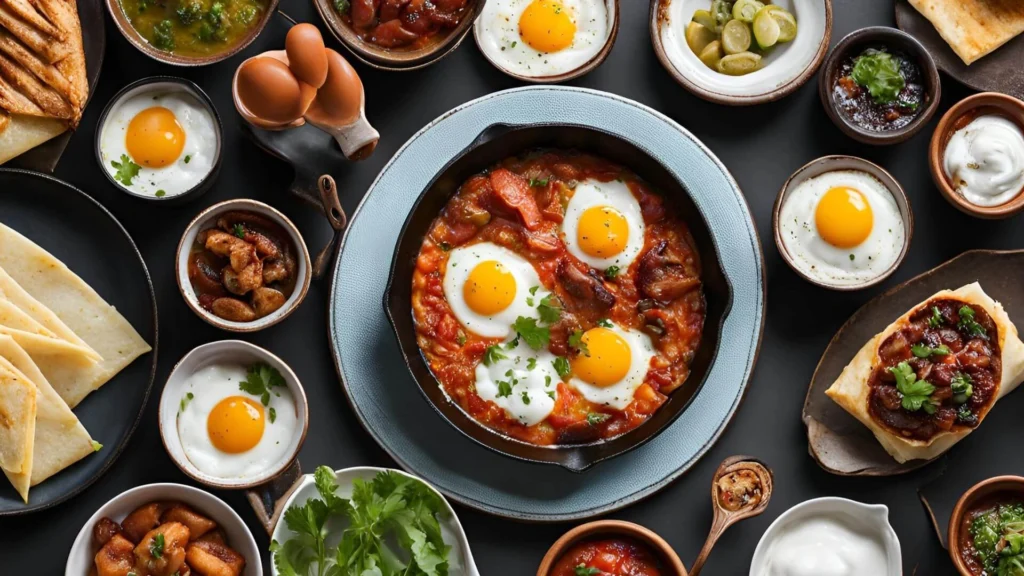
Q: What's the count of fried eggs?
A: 7